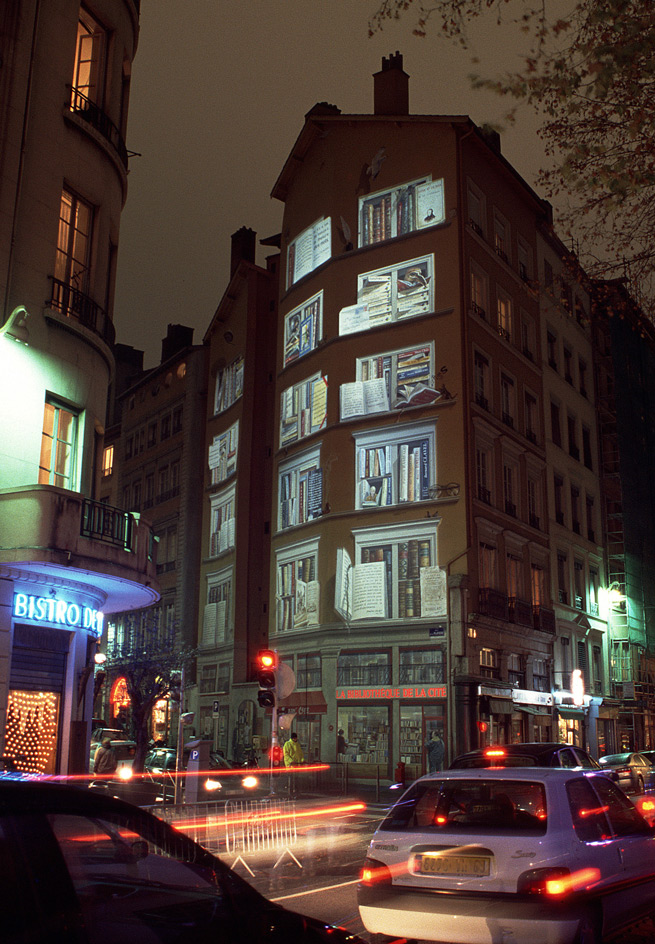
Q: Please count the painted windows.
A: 14